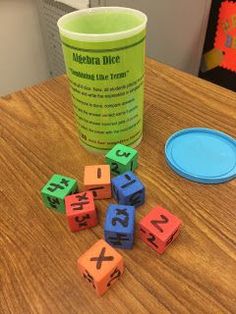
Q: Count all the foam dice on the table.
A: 8